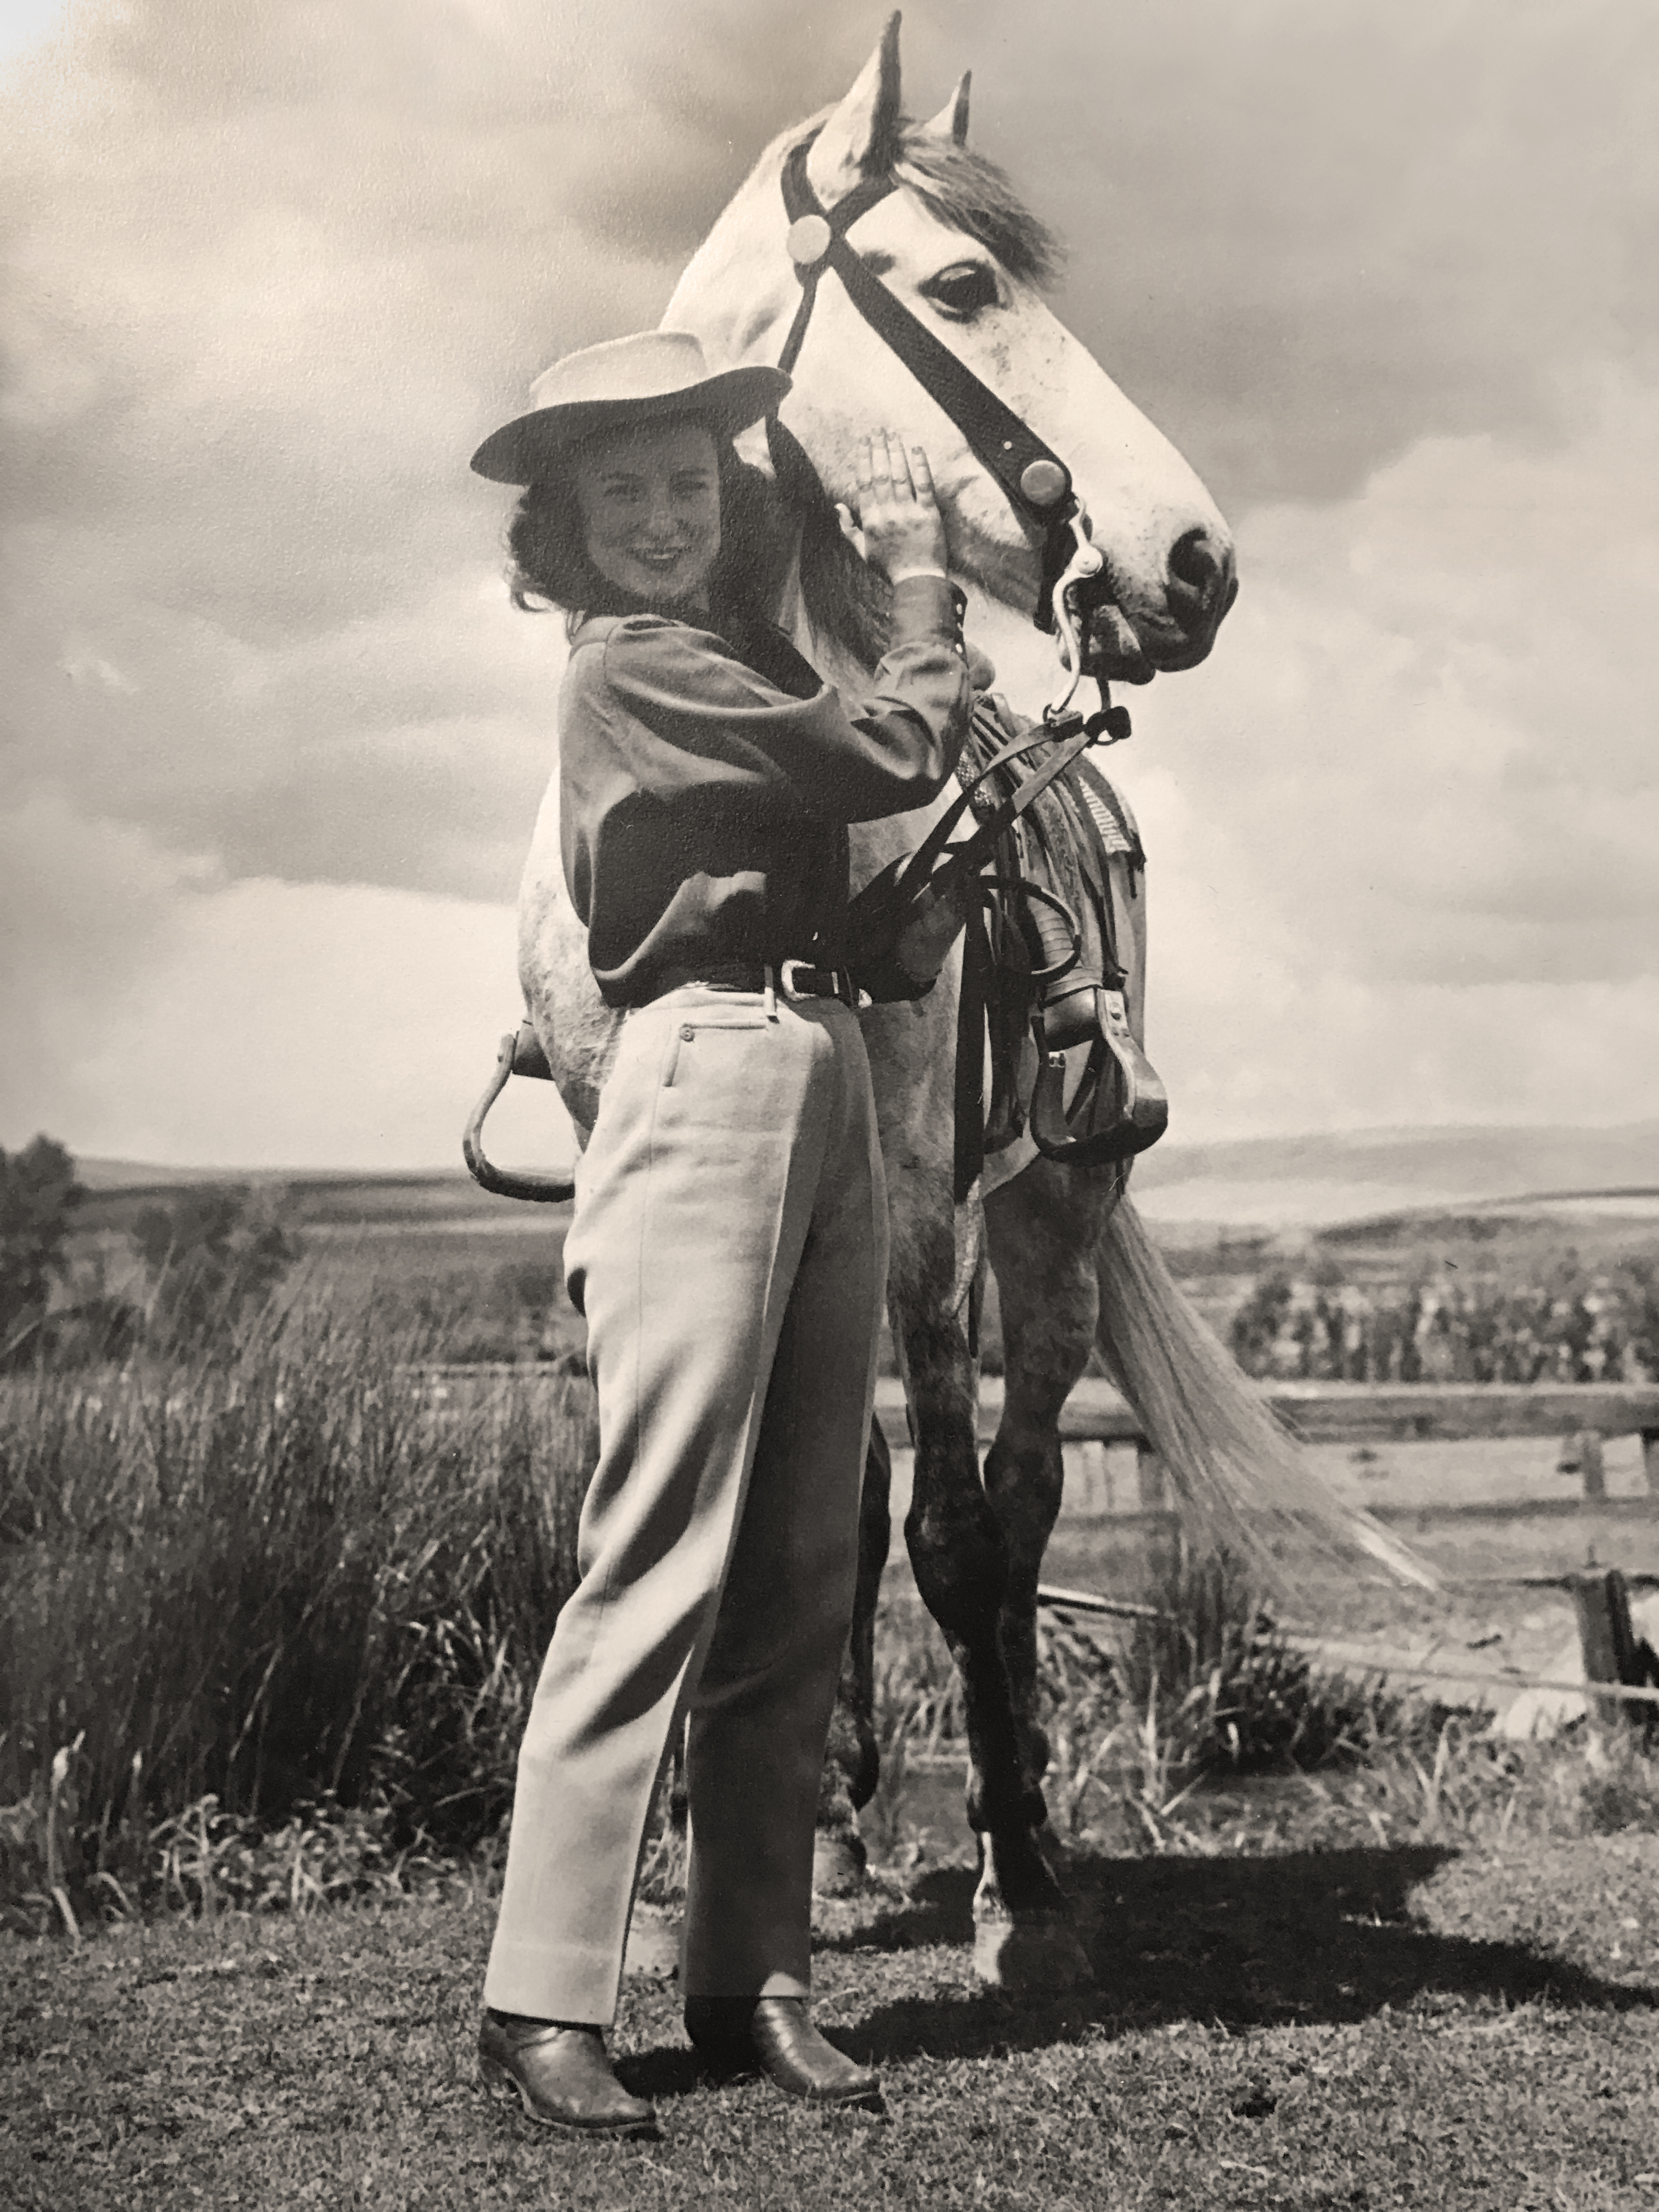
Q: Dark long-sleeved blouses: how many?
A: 1